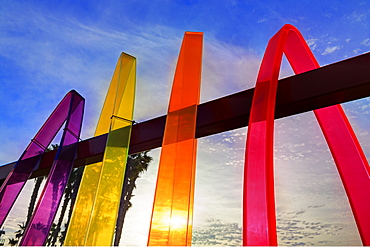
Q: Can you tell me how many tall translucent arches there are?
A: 4